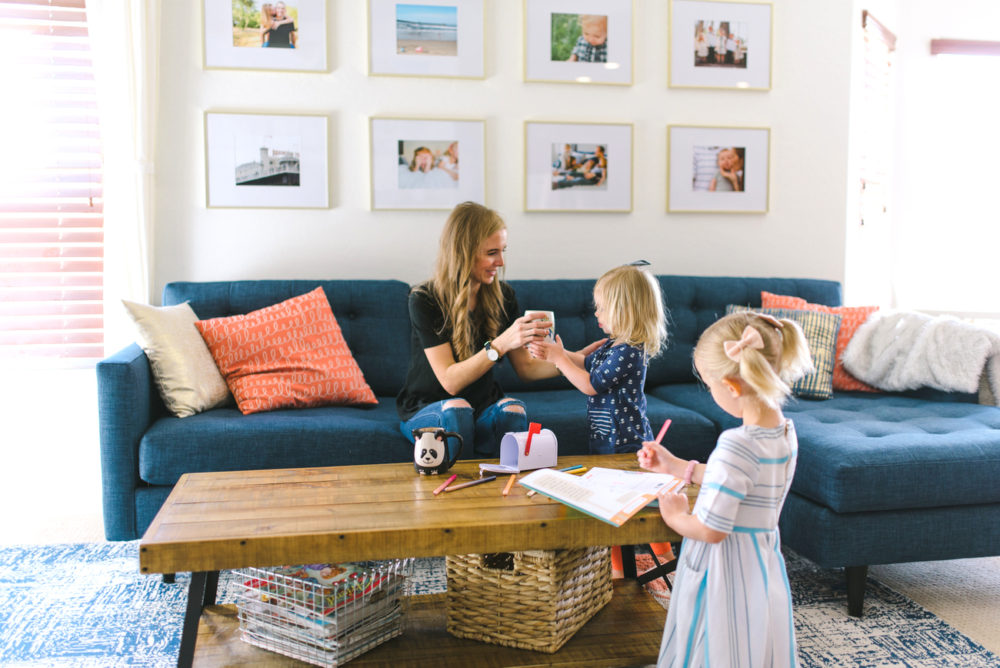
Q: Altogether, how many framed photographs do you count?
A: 8